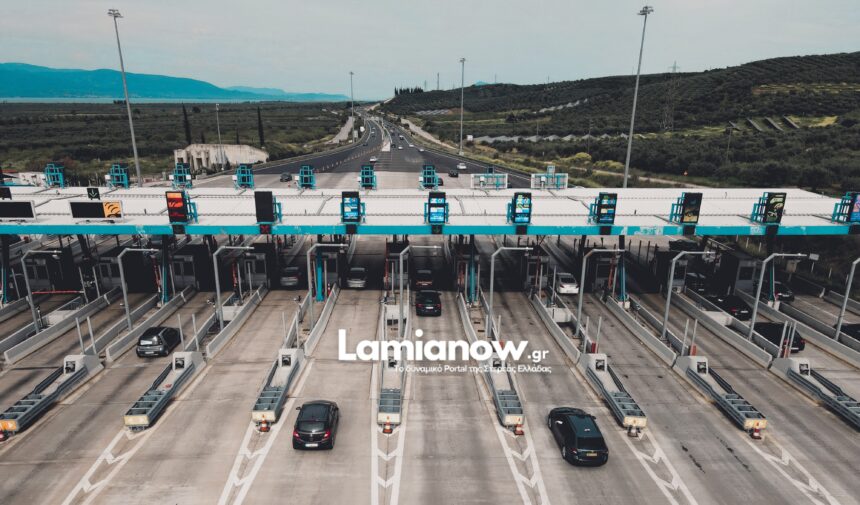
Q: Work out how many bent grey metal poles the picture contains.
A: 10